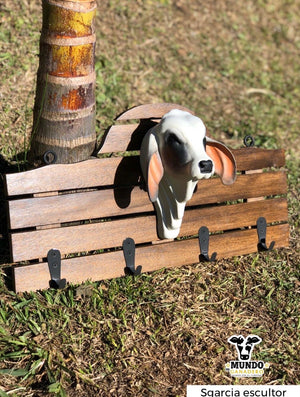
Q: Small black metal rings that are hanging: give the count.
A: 2